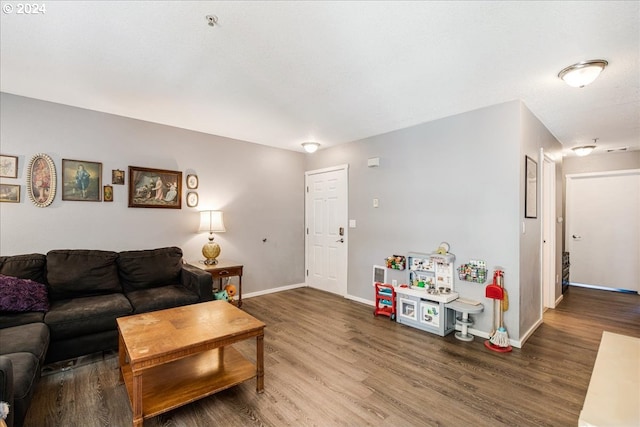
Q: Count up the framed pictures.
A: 10